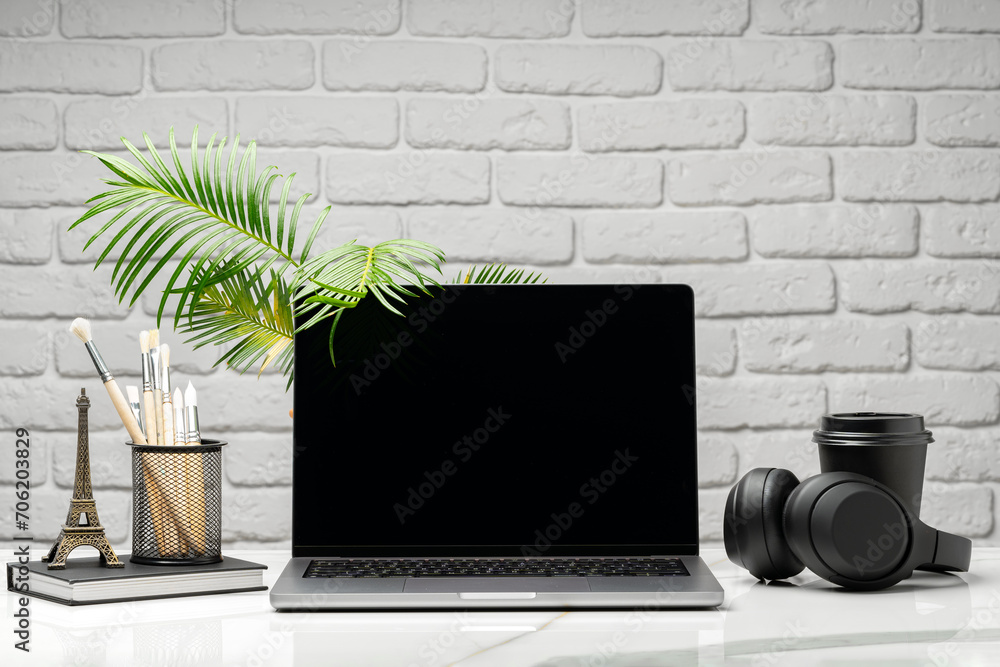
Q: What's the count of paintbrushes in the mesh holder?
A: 7